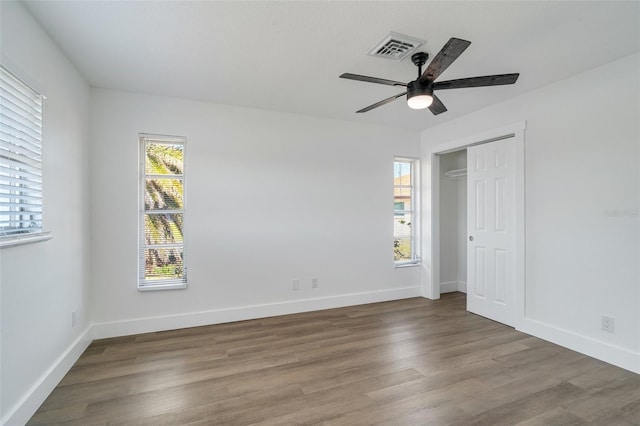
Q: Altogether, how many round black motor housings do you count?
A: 1